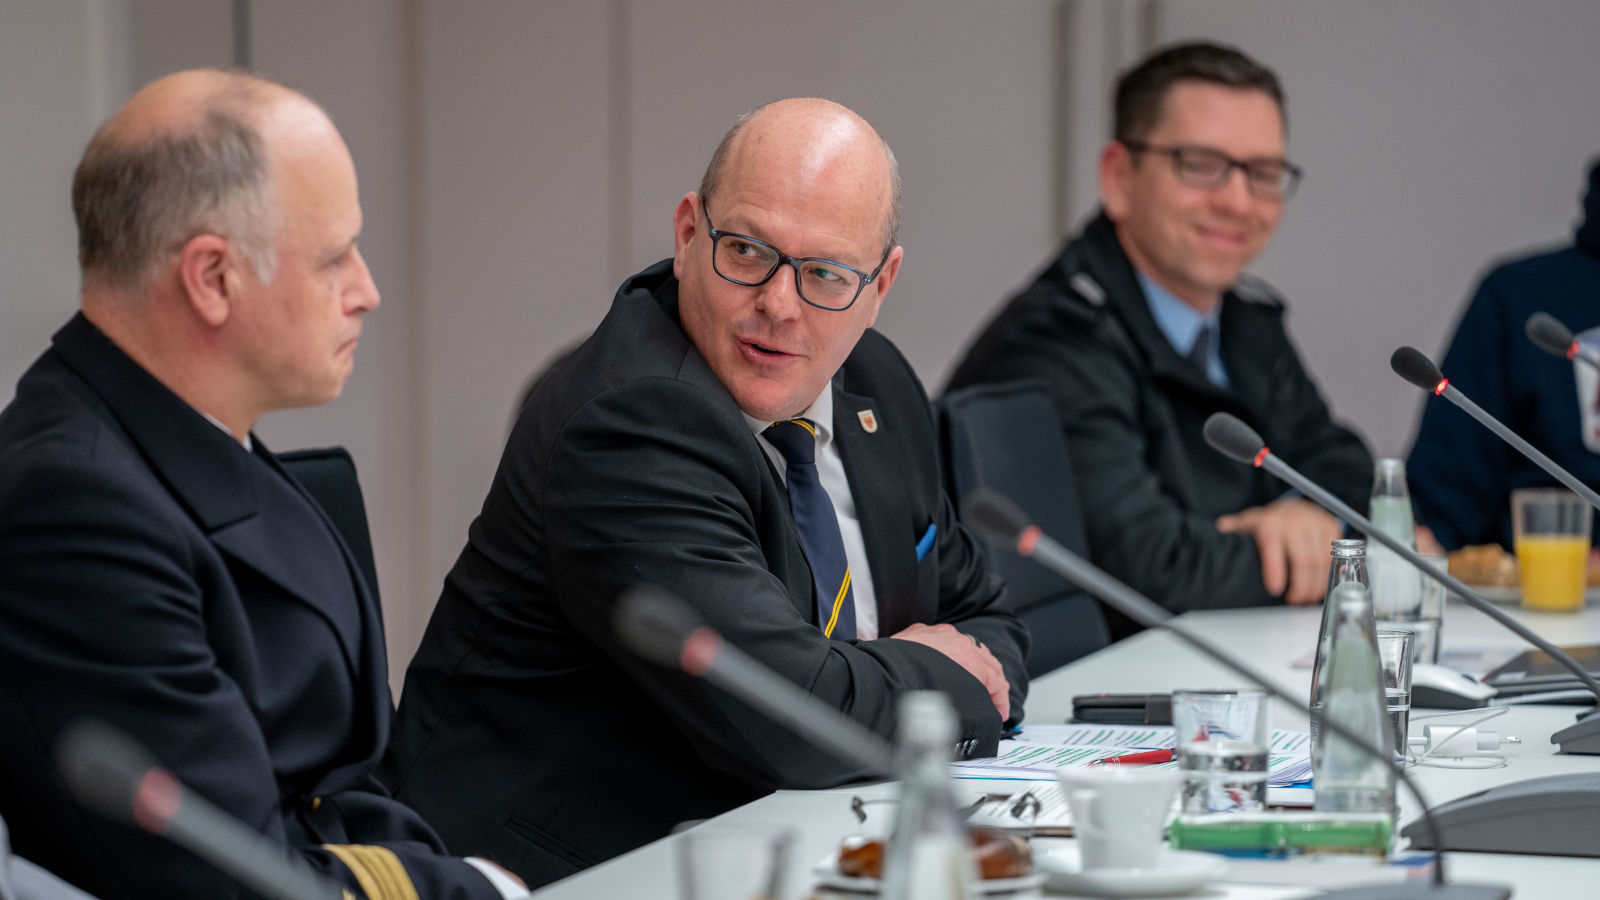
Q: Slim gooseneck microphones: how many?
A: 6